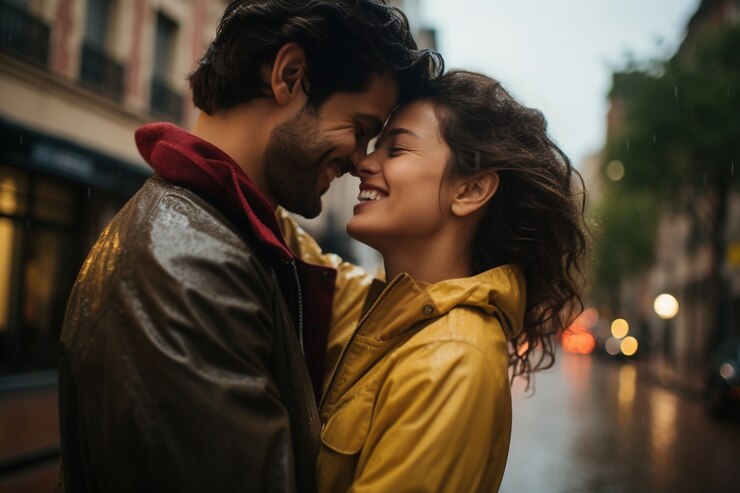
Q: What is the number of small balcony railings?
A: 3